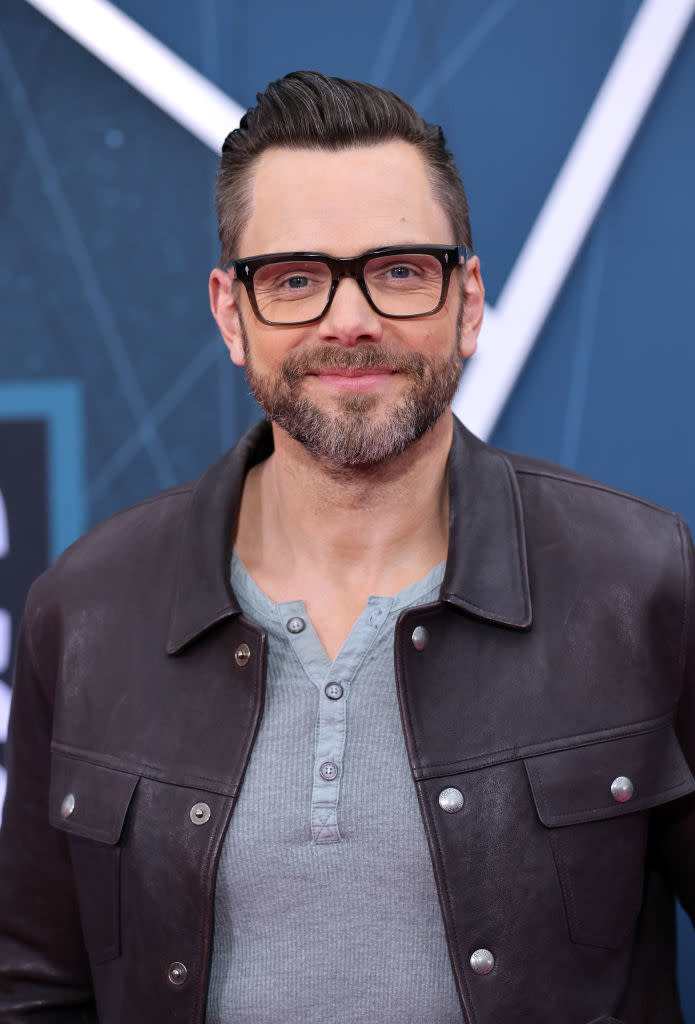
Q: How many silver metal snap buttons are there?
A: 8